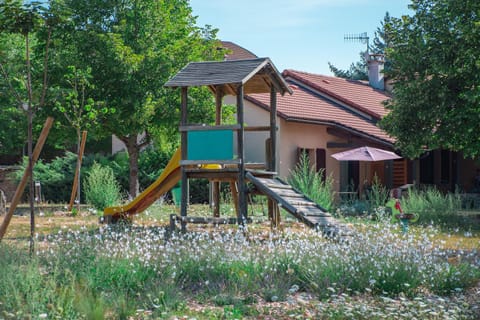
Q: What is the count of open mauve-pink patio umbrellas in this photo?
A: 1